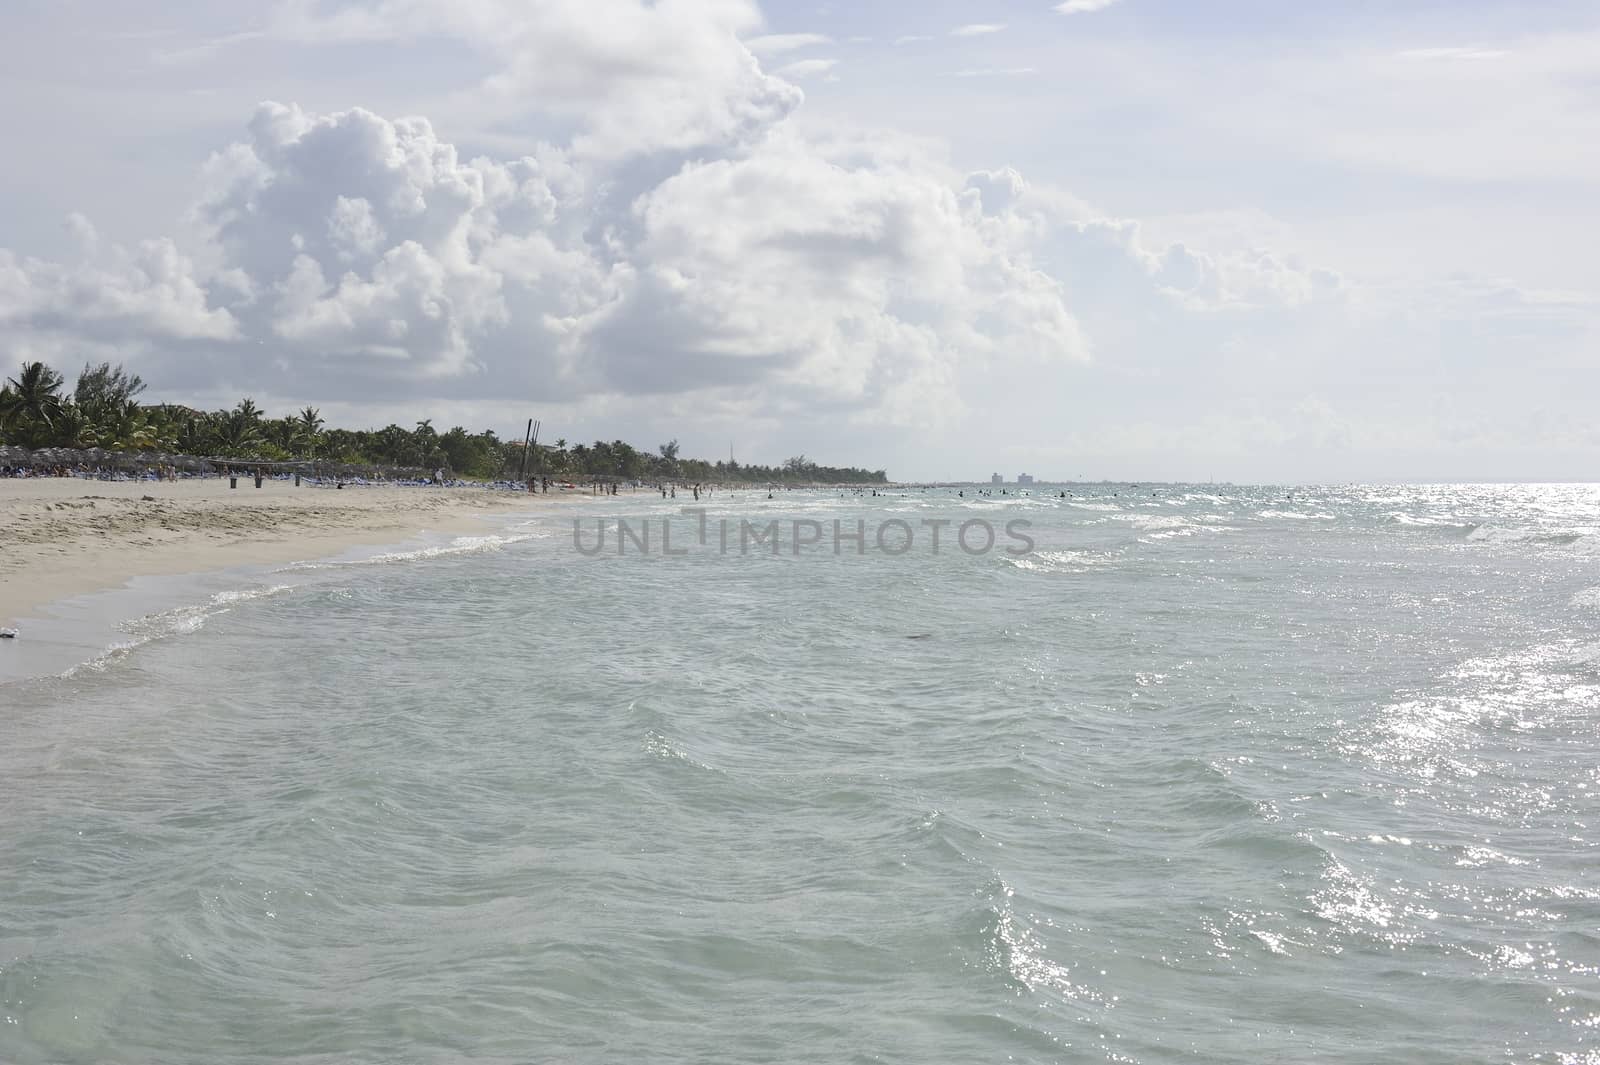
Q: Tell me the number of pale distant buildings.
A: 2